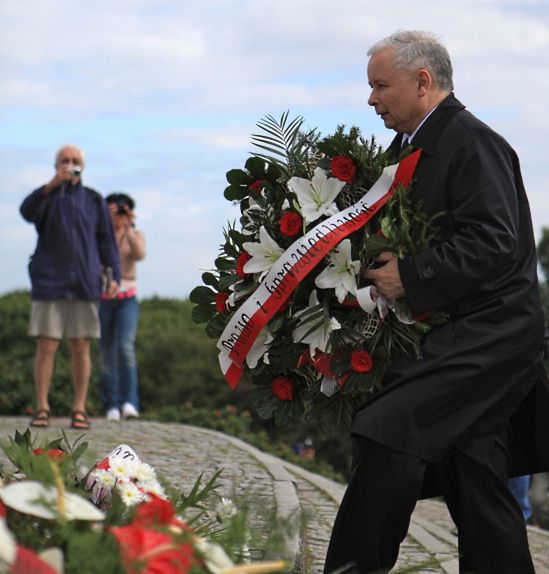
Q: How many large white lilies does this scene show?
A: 5